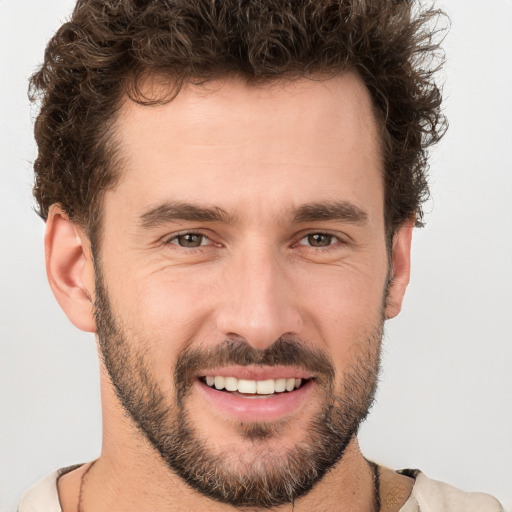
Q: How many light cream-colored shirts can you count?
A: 1